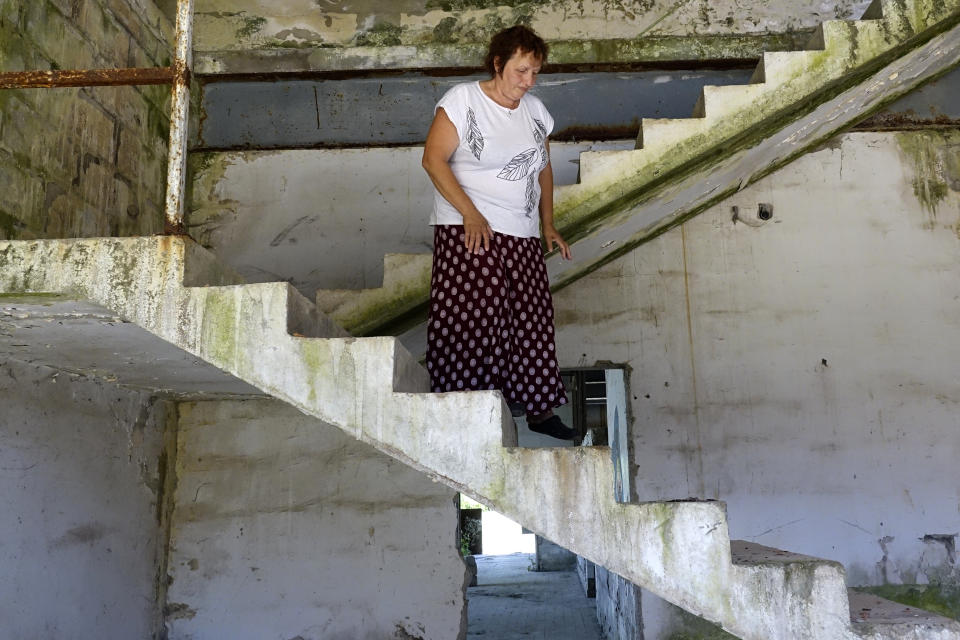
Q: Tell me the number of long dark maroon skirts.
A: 1